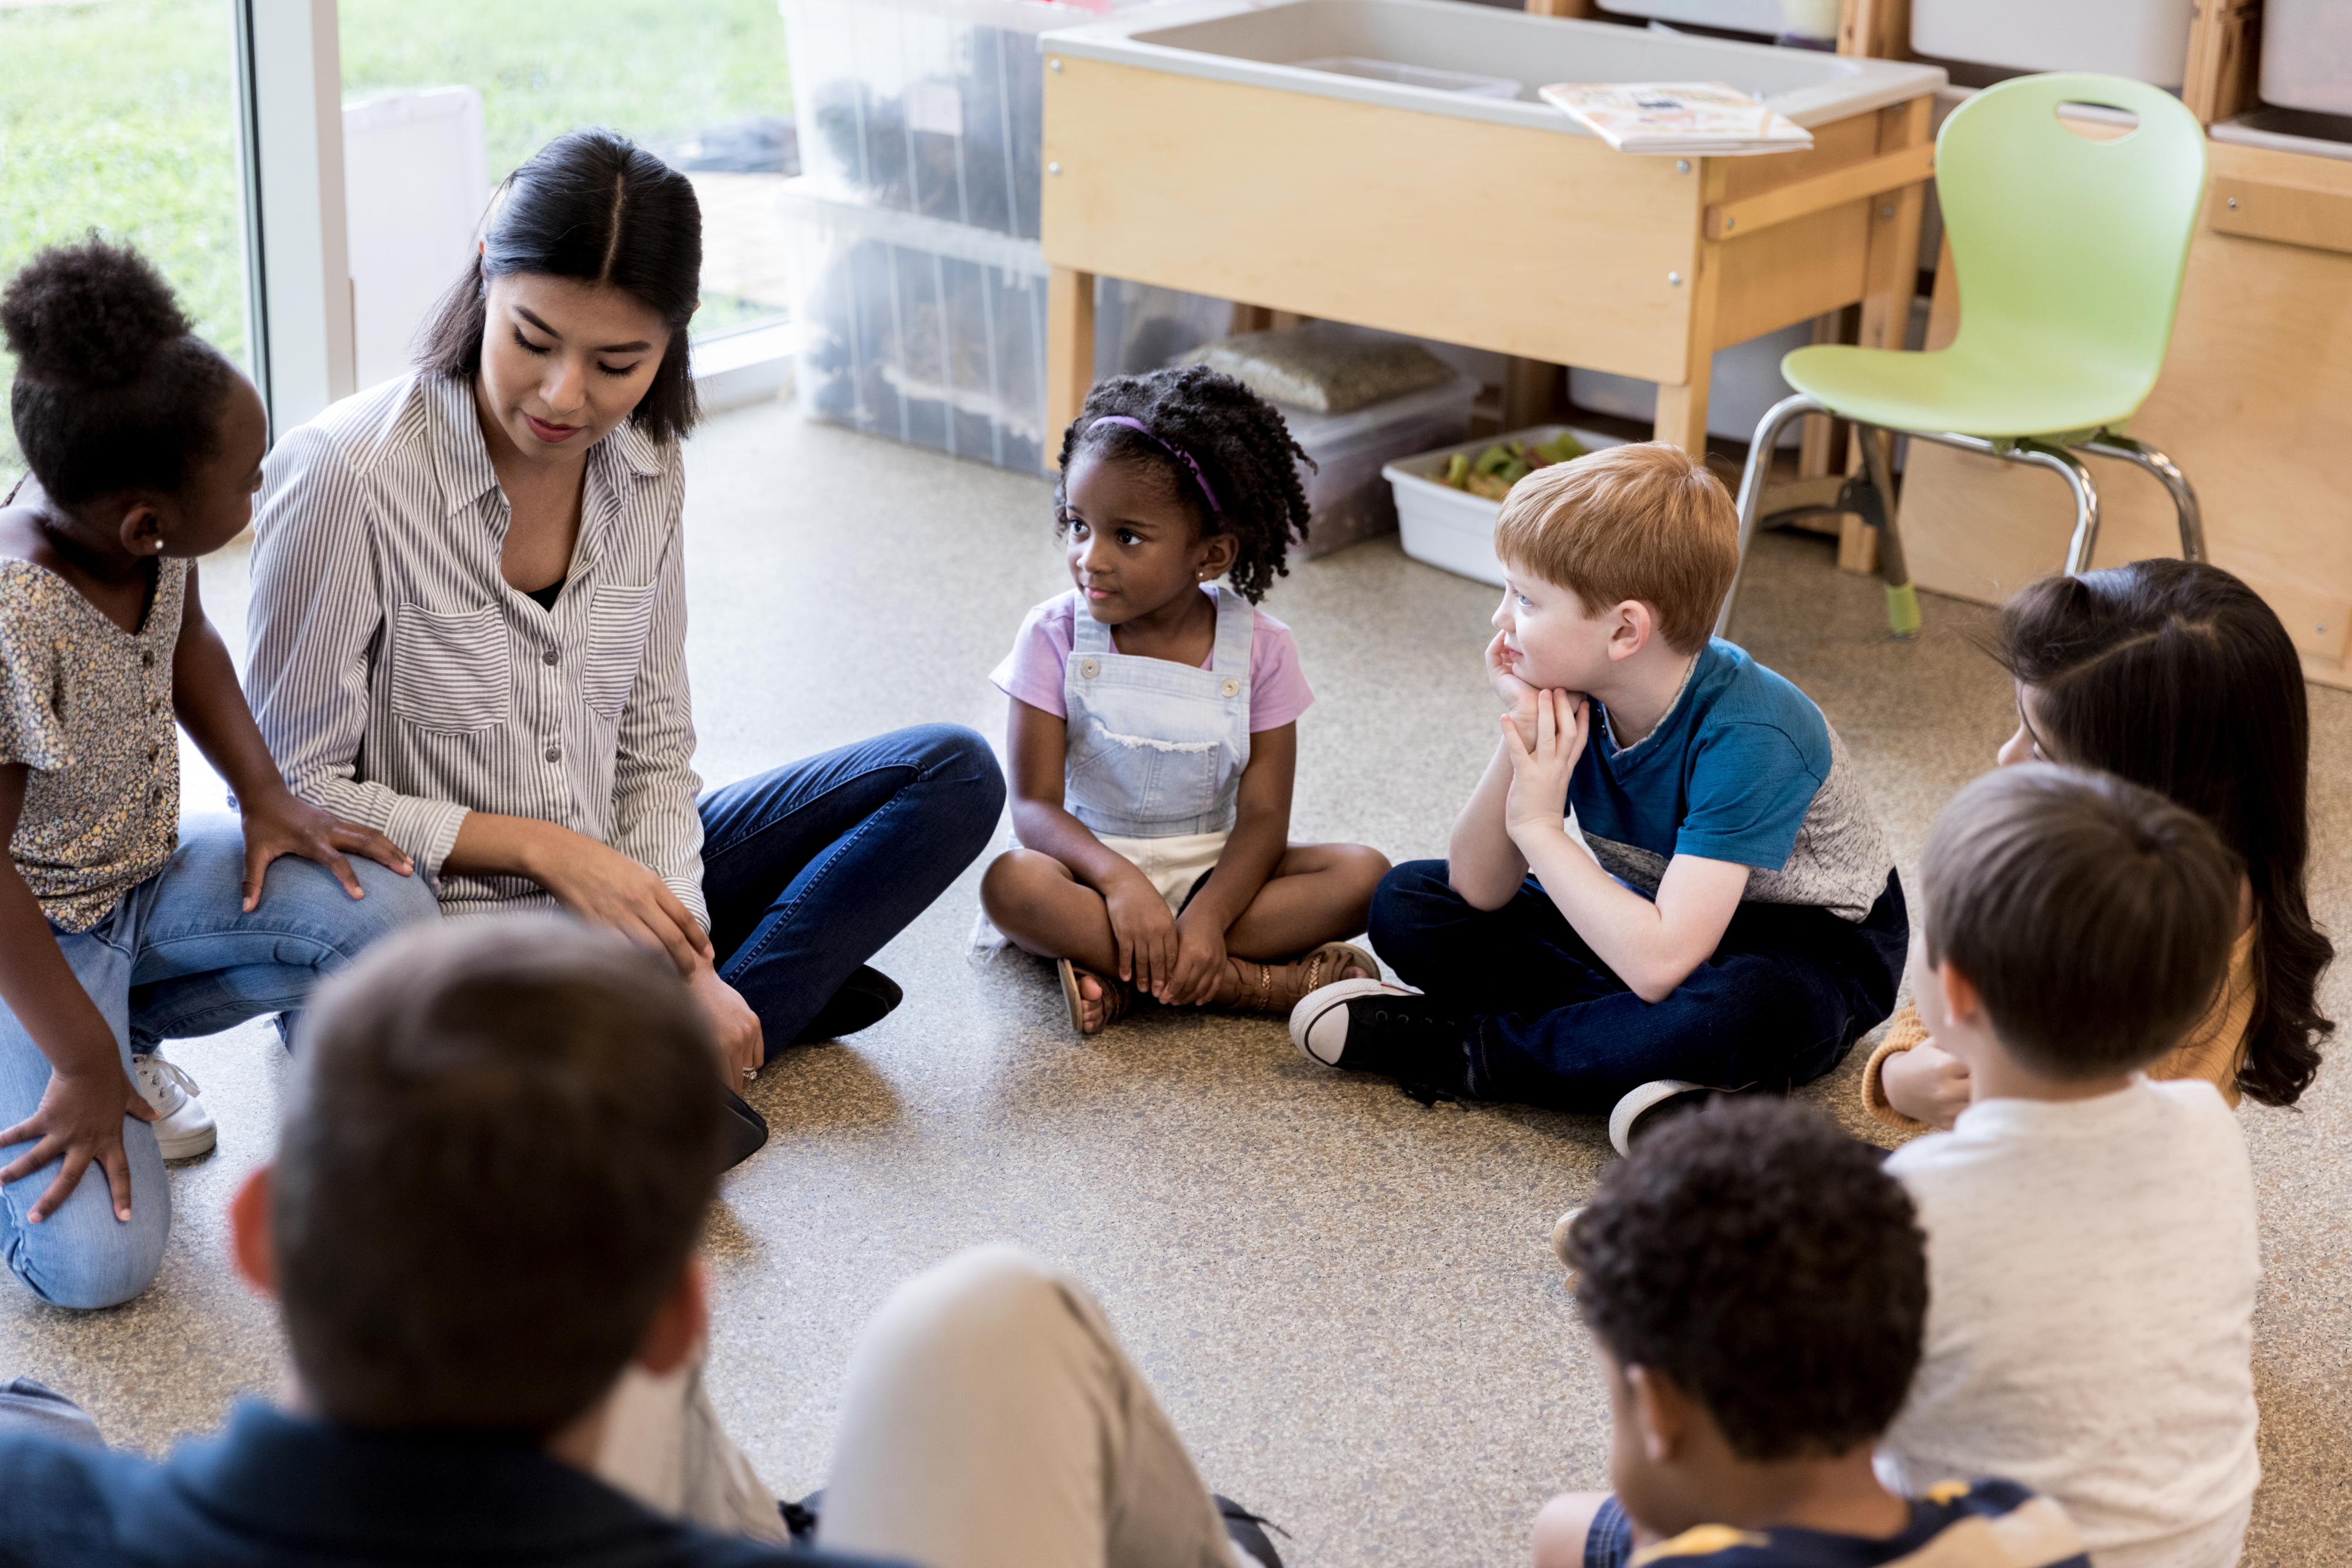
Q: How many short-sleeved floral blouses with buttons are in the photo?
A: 1